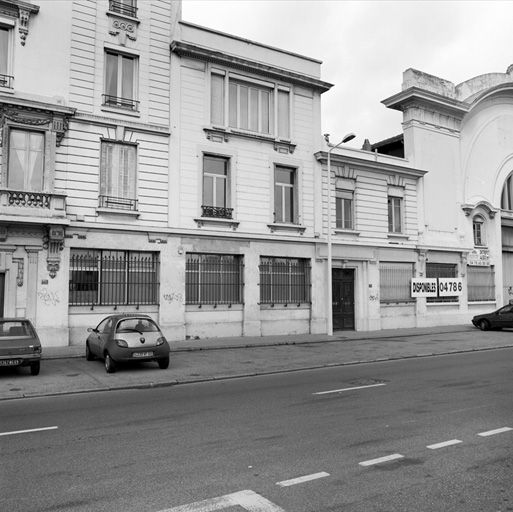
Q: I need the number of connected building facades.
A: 4